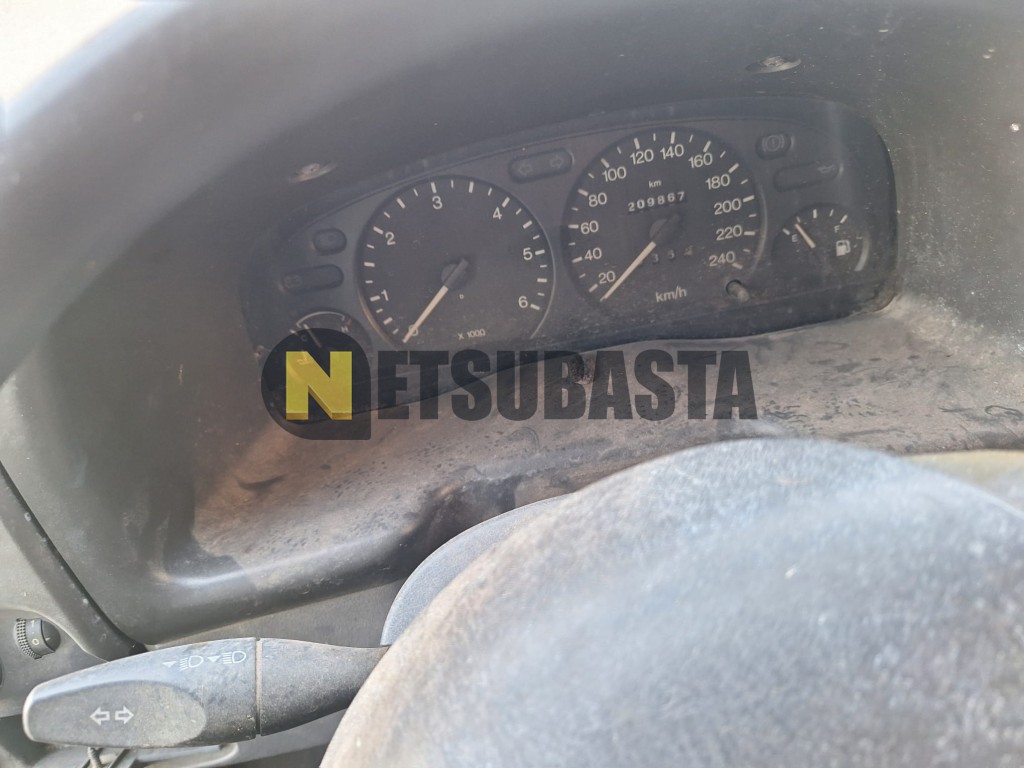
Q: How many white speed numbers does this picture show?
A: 12